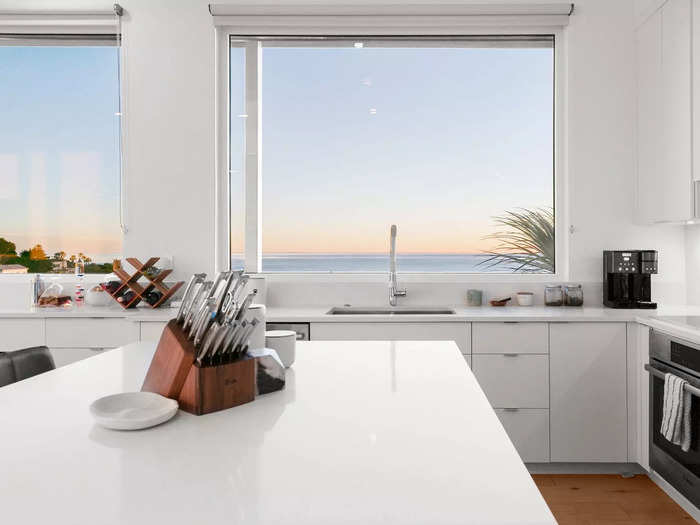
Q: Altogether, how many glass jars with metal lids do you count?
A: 2